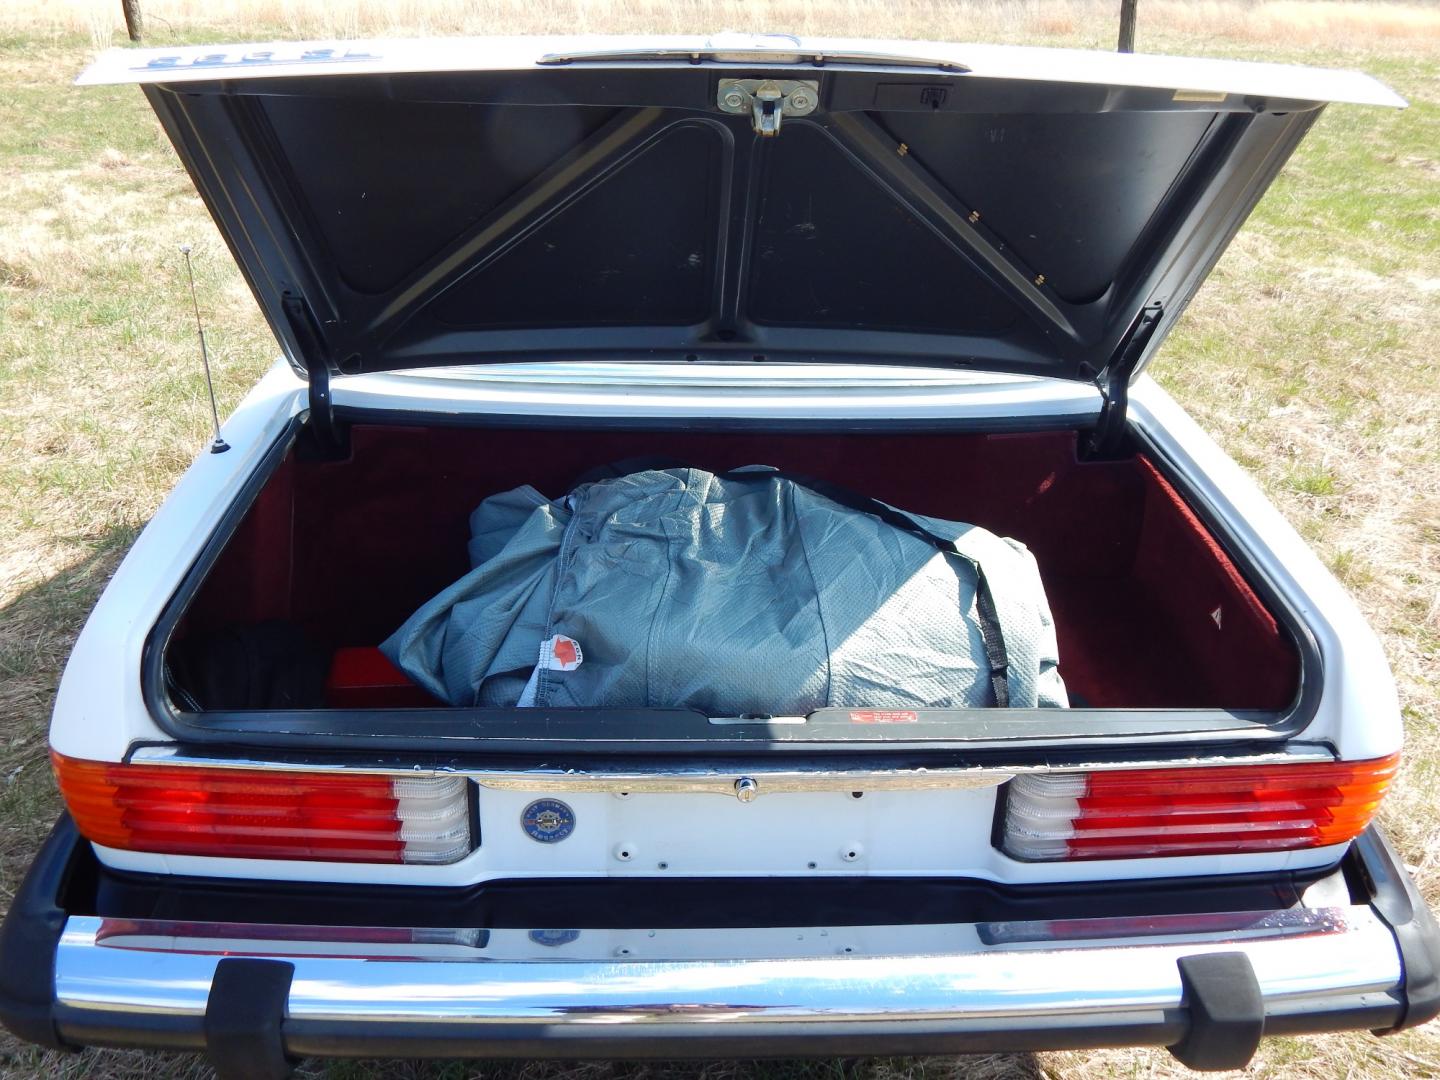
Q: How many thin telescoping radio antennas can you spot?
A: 1